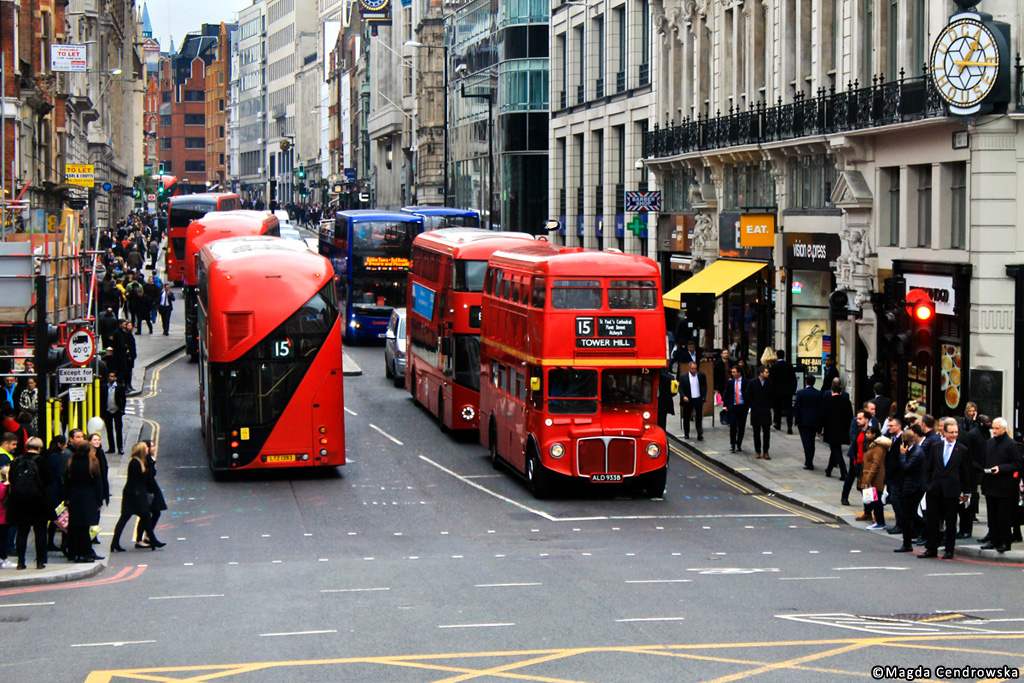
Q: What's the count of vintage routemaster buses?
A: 1